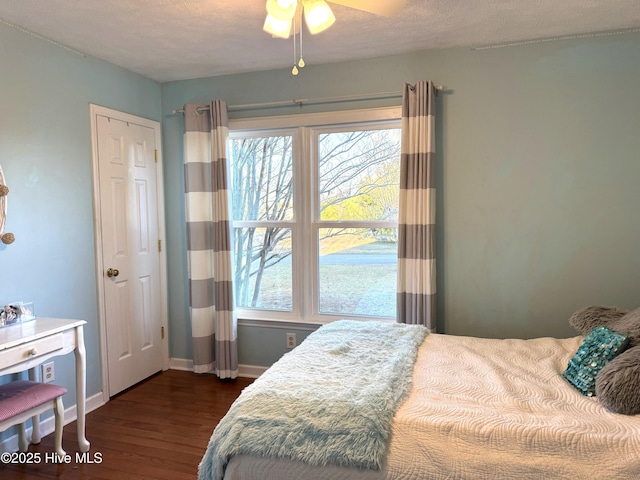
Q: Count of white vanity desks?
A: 1